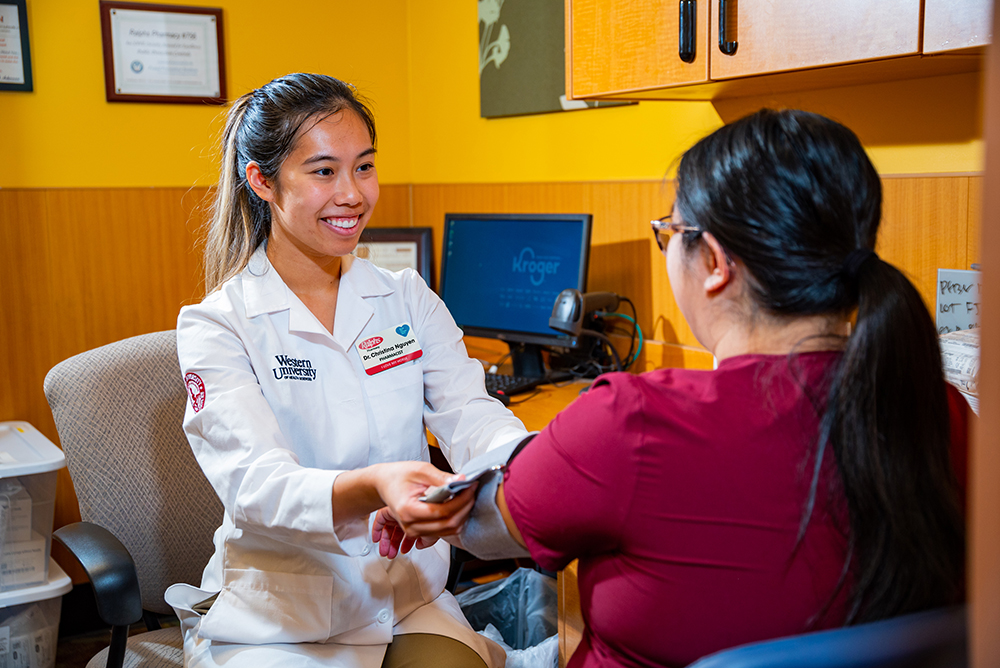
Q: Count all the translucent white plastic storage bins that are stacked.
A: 2